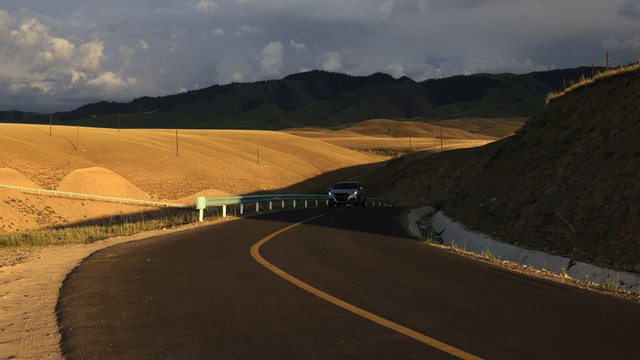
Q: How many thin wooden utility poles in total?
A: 8